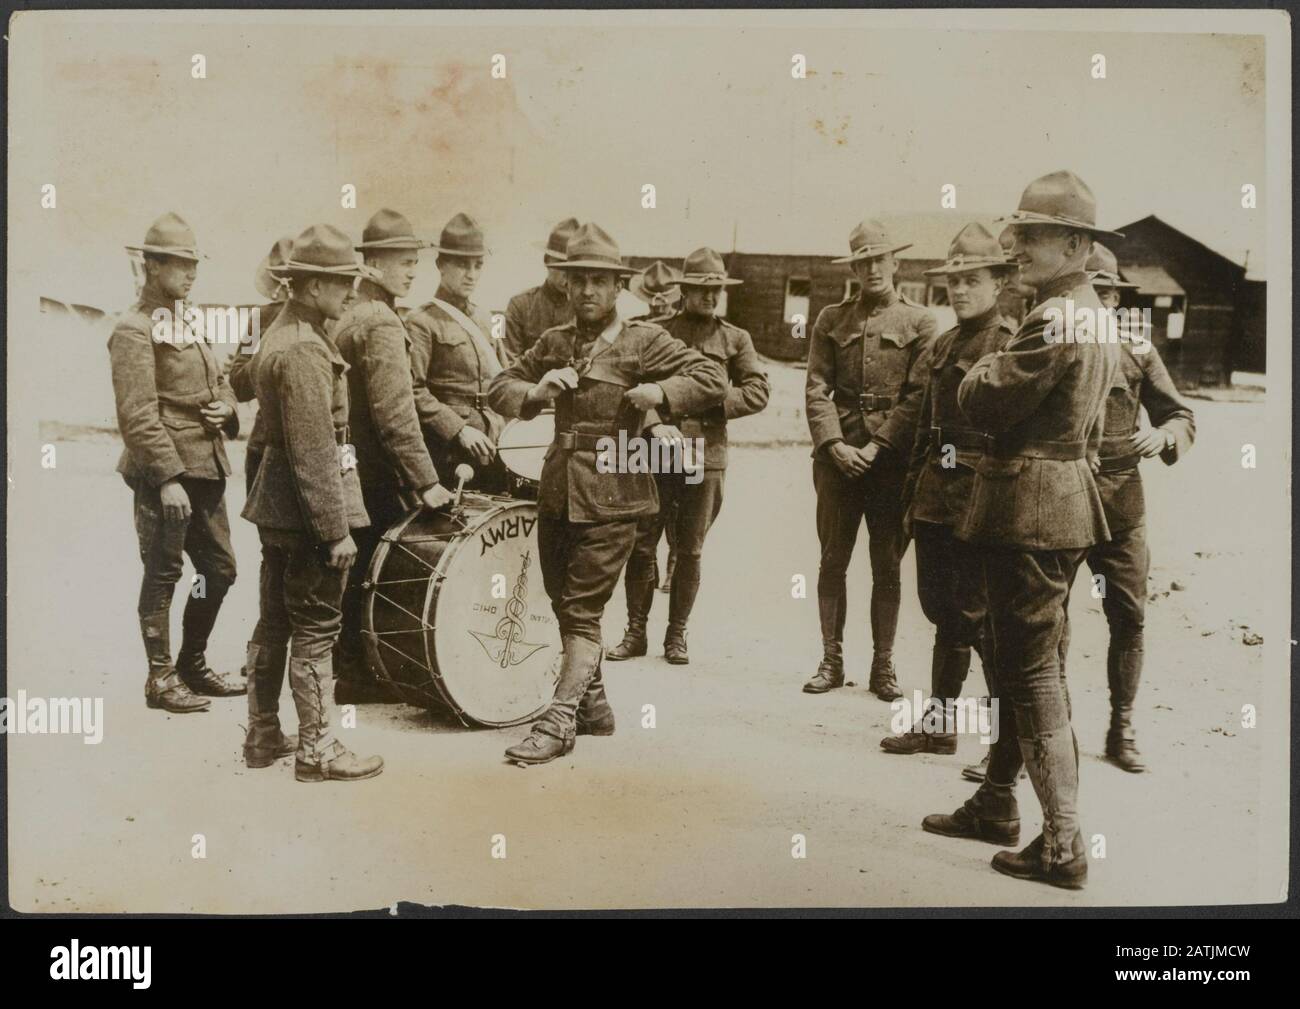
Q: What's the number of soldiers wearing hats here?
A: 14